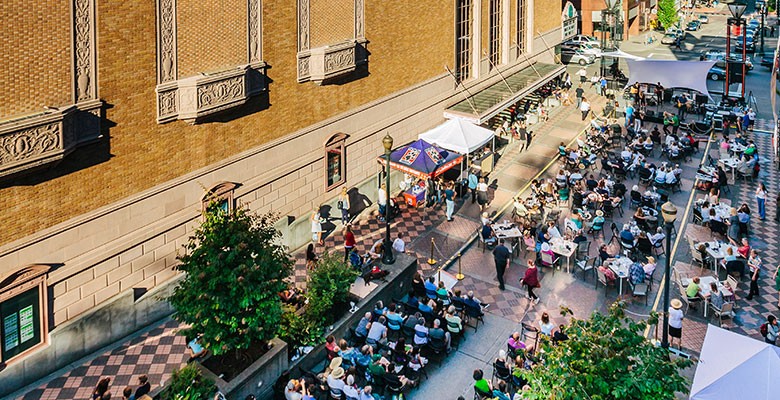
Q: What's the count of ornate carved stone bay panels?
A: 3